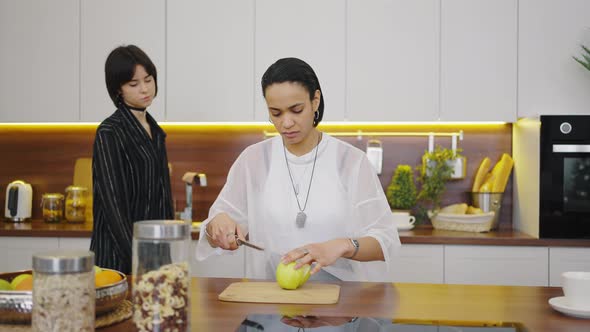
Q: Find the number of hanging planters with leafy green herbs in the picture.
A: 1